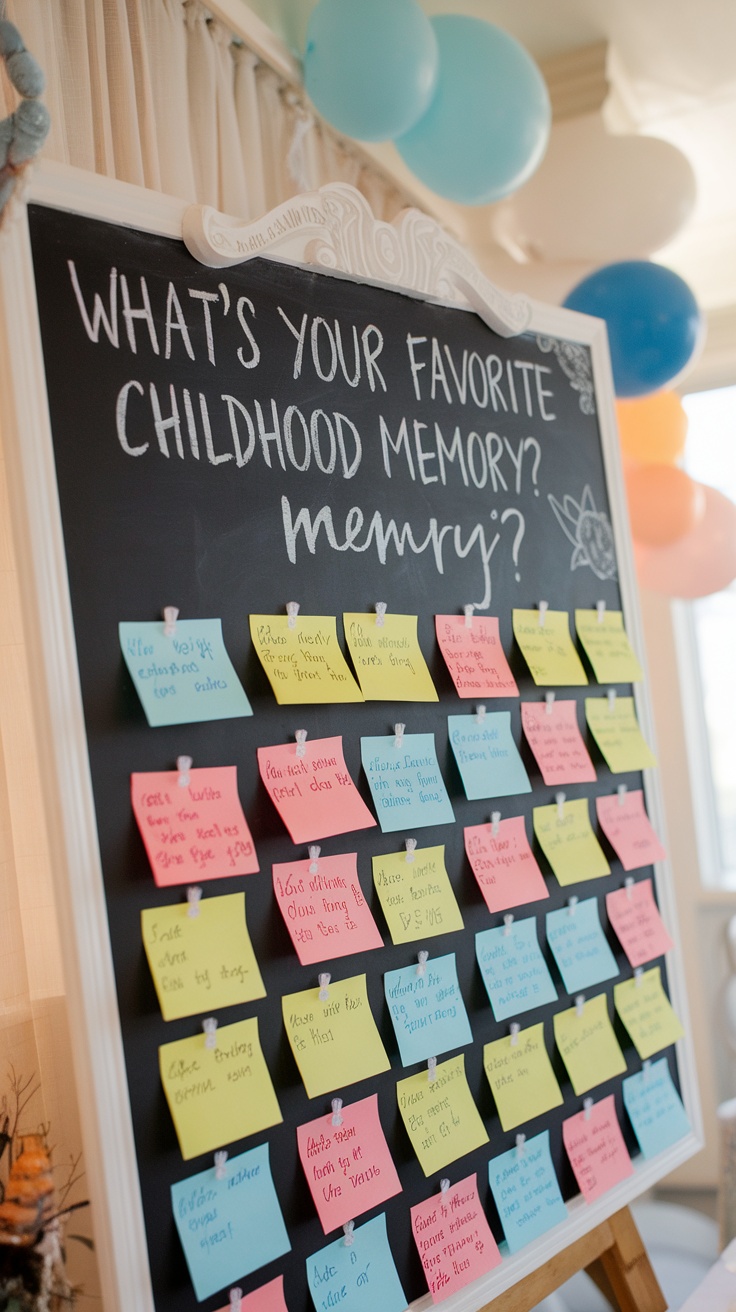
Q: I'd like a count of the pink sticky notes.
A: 12